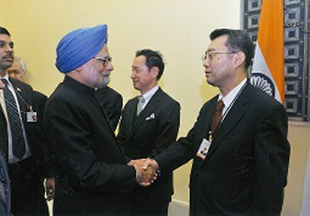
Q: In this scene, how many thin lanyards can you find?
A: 2